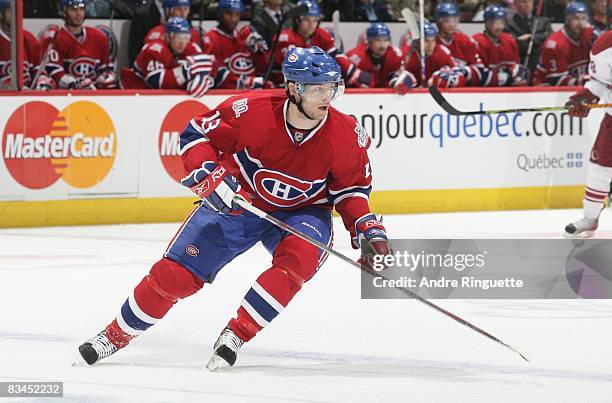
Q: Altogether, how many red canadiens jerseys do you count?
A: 12